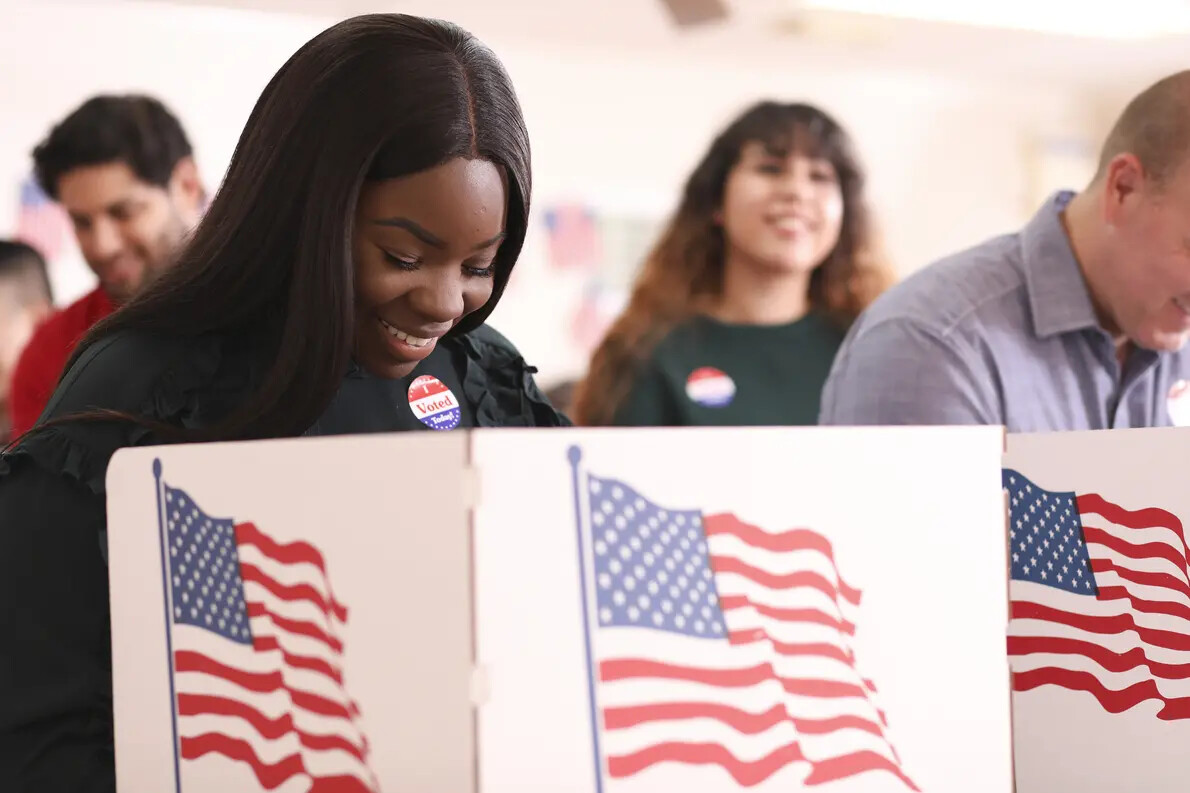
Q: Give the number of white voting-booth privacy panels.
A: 3